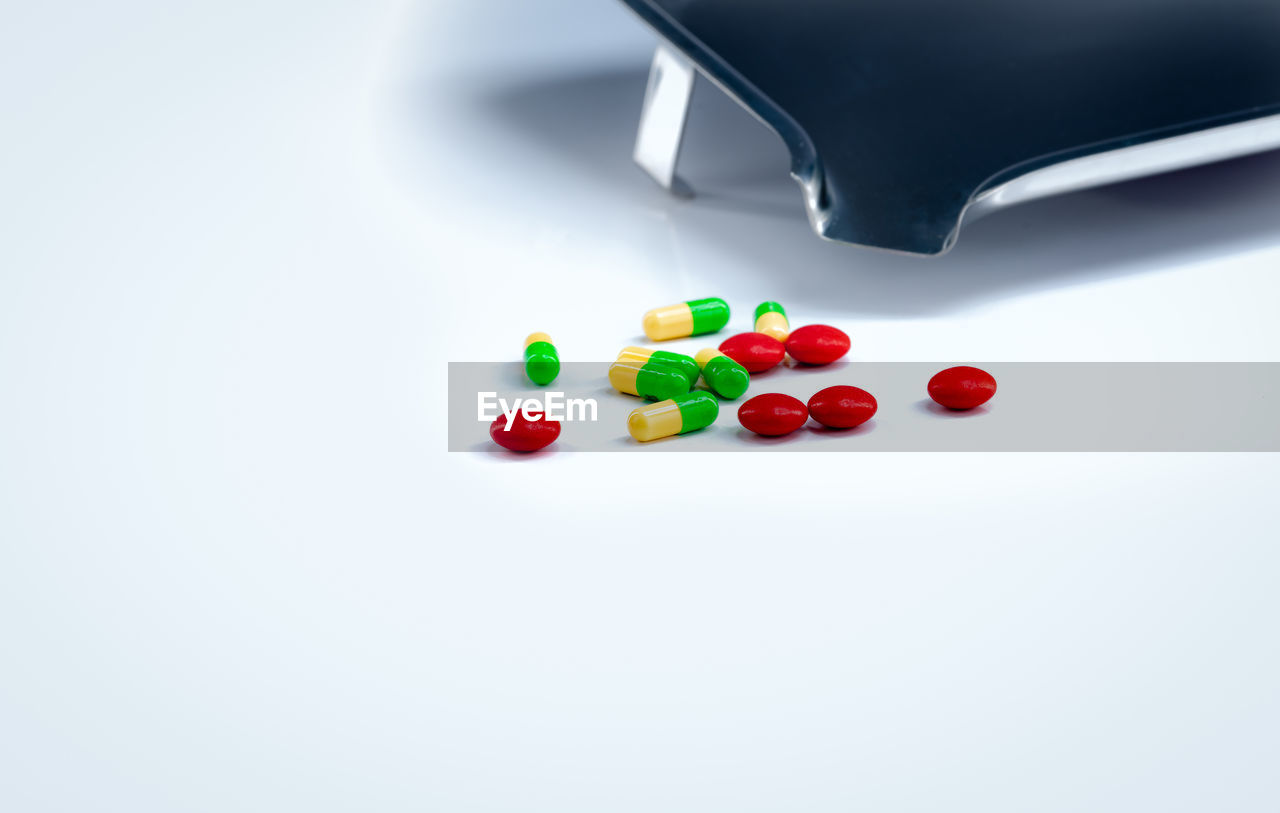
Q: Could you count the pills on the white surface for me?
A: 13